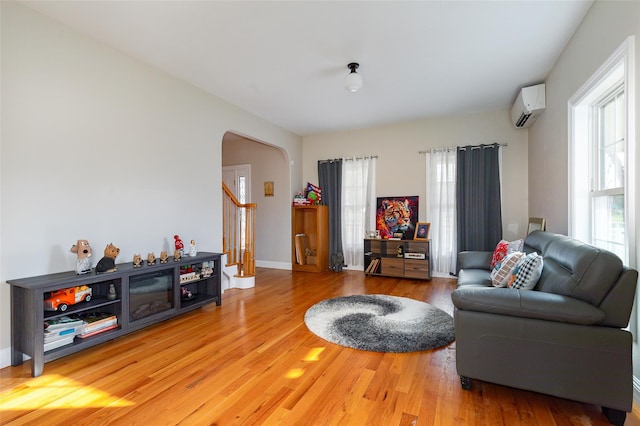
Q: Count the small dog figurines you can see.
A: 4